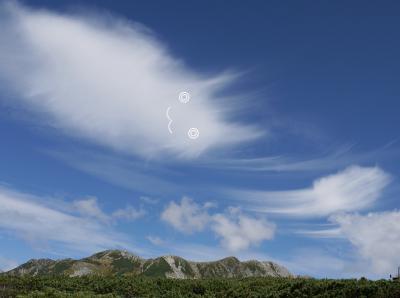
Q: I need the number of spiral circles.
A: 2